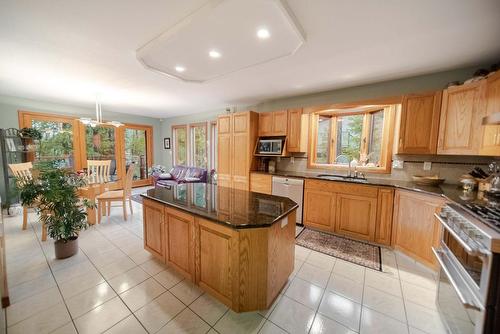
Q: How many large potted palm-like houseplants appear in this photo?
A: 1